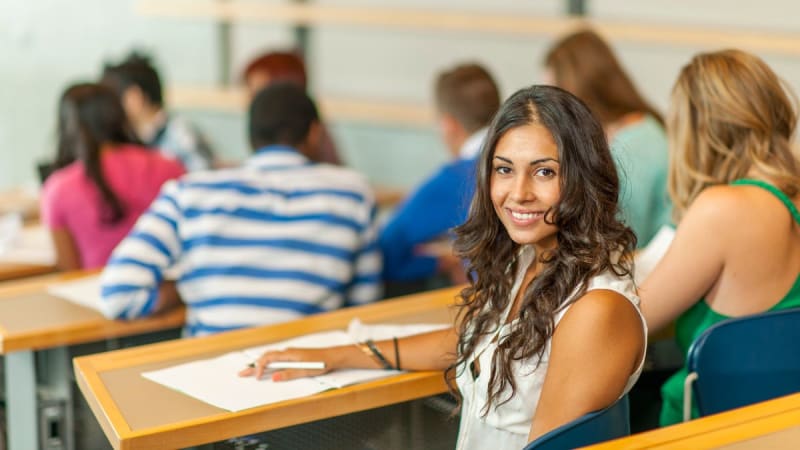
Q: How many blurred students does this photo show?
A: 7